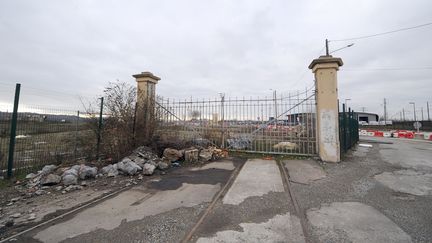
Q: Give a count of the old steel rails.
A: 3